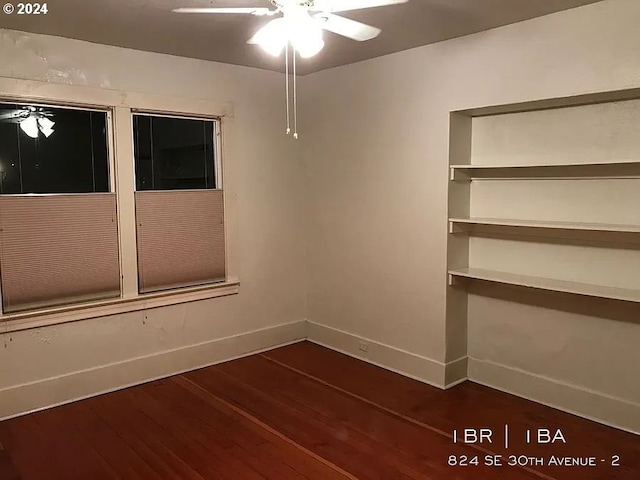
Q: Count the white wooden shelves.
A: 3